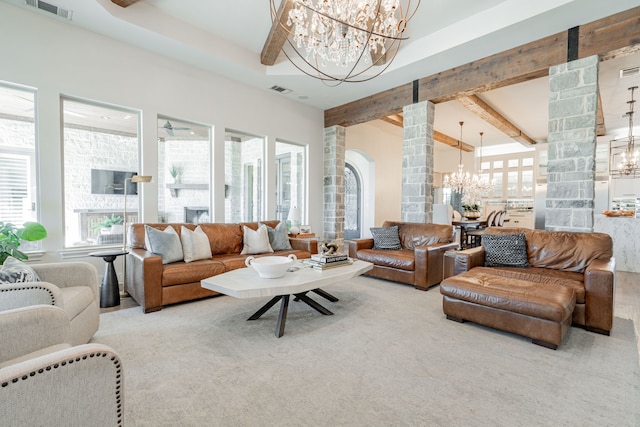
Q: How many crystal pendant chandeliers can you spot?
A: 3